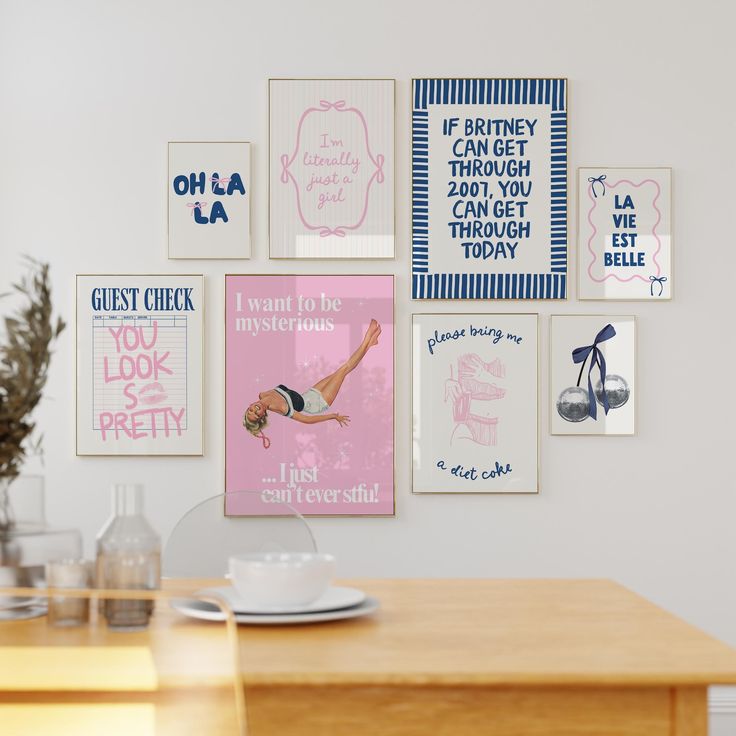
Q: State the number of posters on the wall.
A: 8